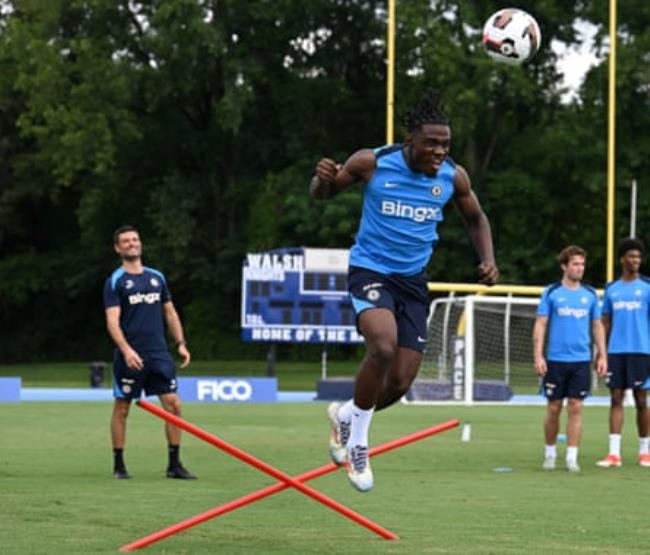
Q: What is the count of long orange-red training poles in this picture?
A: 2